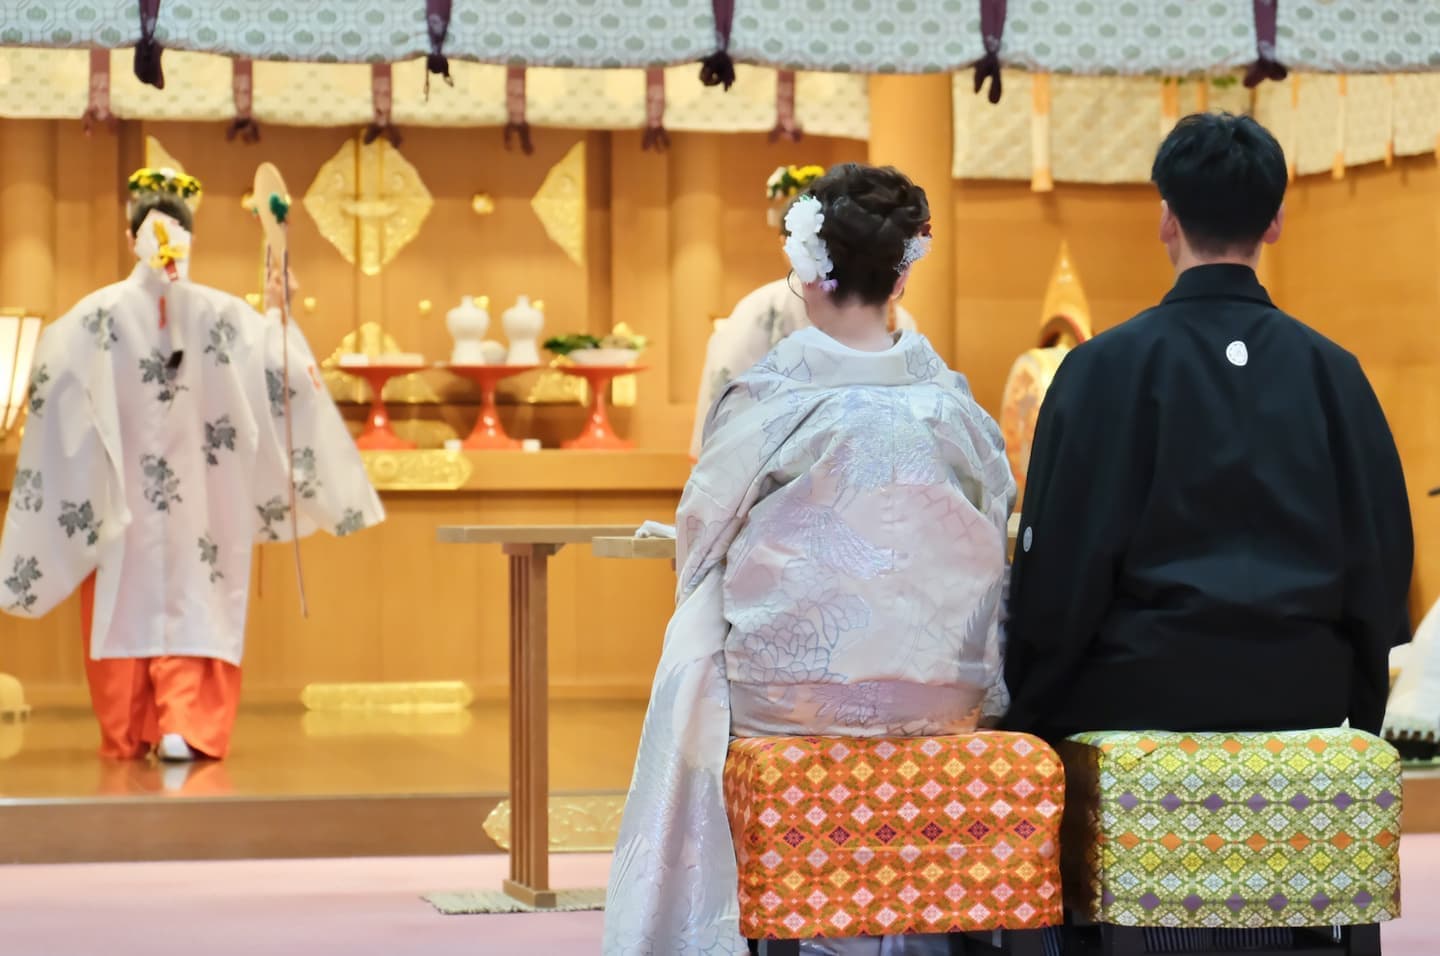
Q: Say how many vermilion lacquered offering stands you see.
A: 3